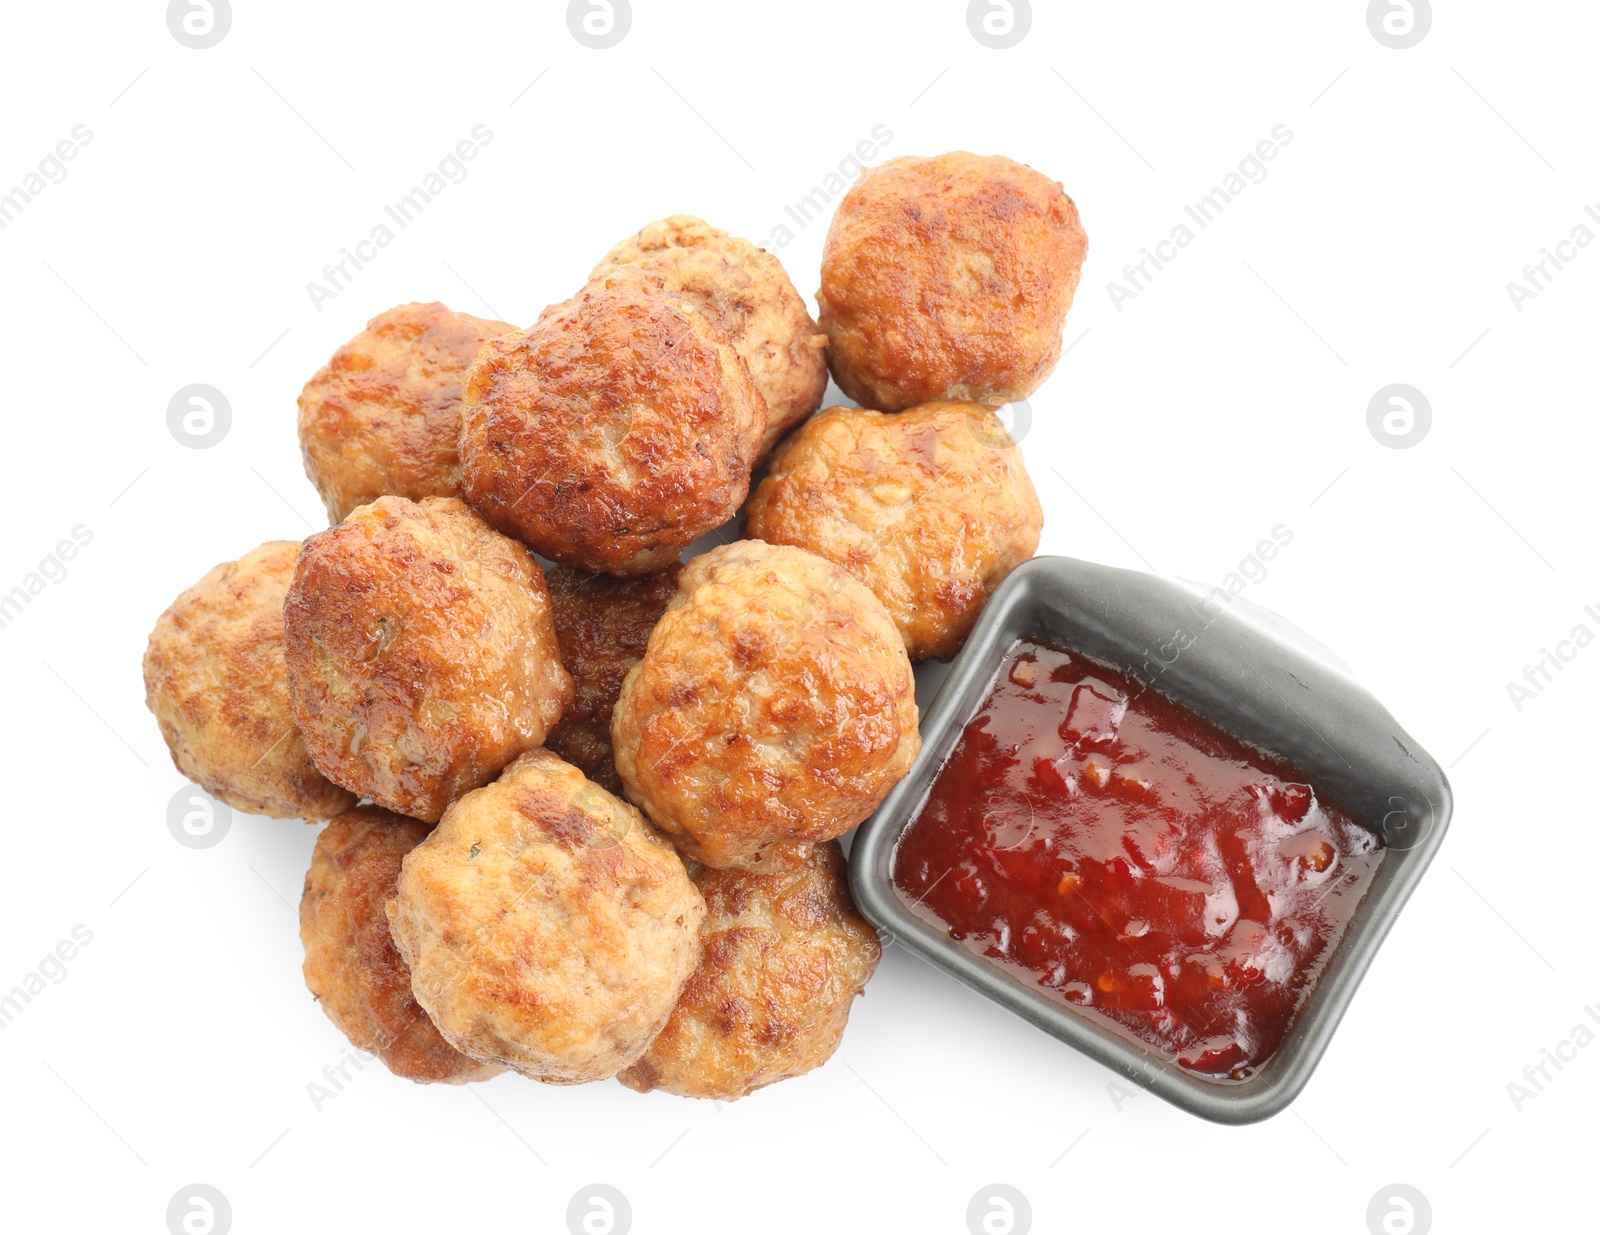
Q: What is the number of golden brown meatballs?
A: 12